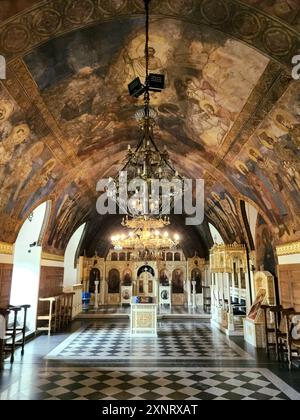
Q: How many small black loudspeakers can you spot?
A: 2